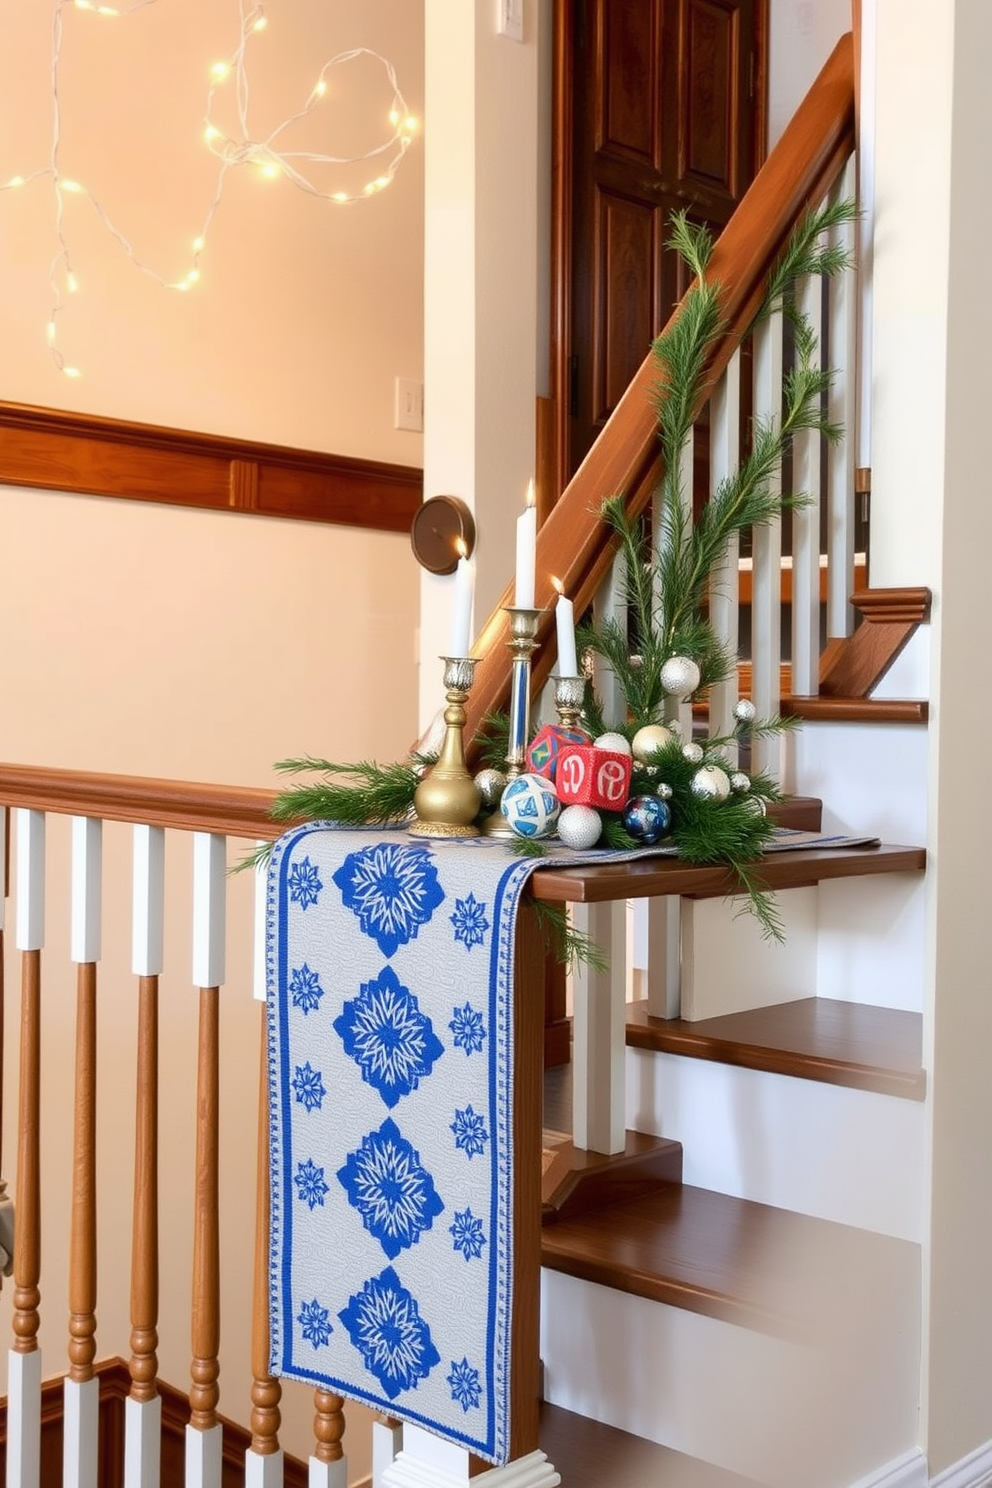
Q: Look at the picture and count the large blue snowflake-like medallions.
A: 4